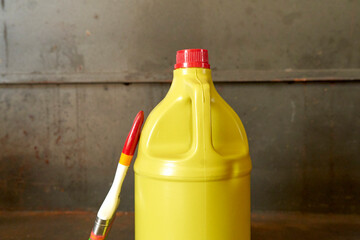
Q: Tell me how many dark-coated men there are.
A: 0